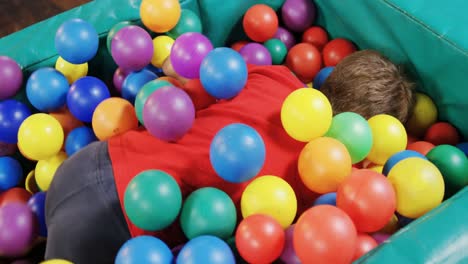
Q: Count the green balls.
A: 8